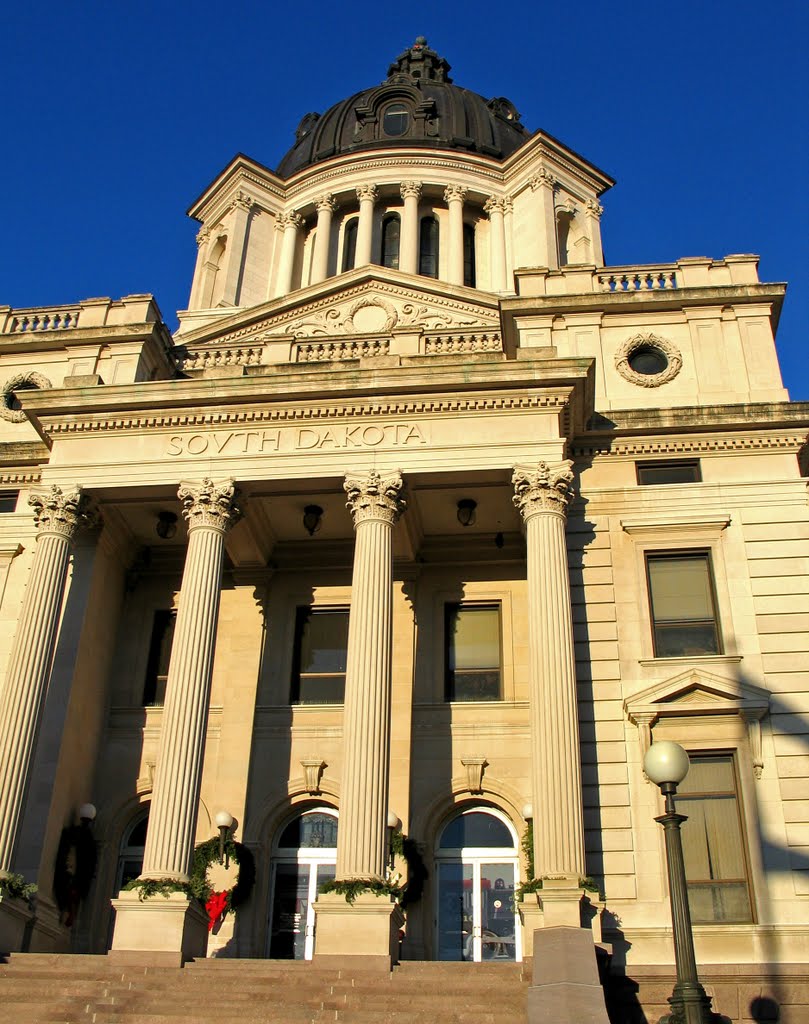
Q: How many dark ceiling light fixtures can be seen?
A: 3